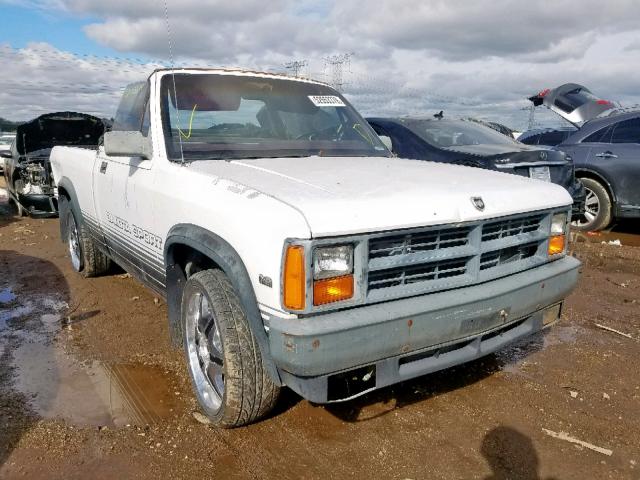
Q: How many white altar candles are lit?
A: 0